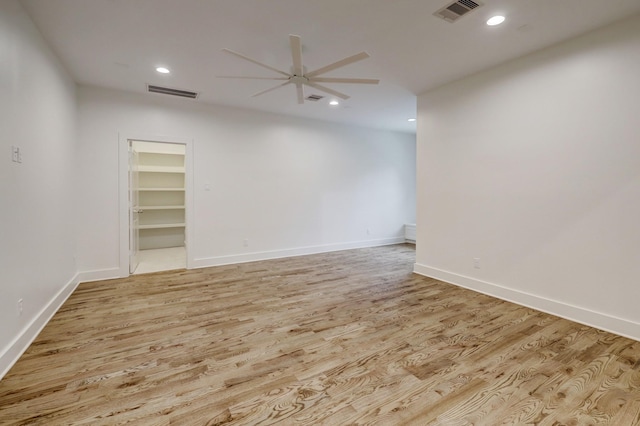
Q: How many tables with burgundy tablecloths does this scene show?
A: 0